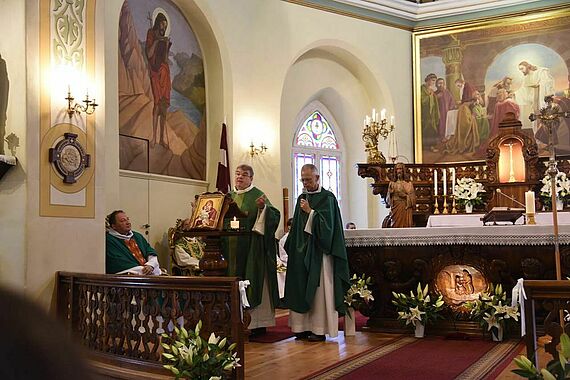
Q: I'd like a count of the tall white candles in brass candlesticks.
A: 3